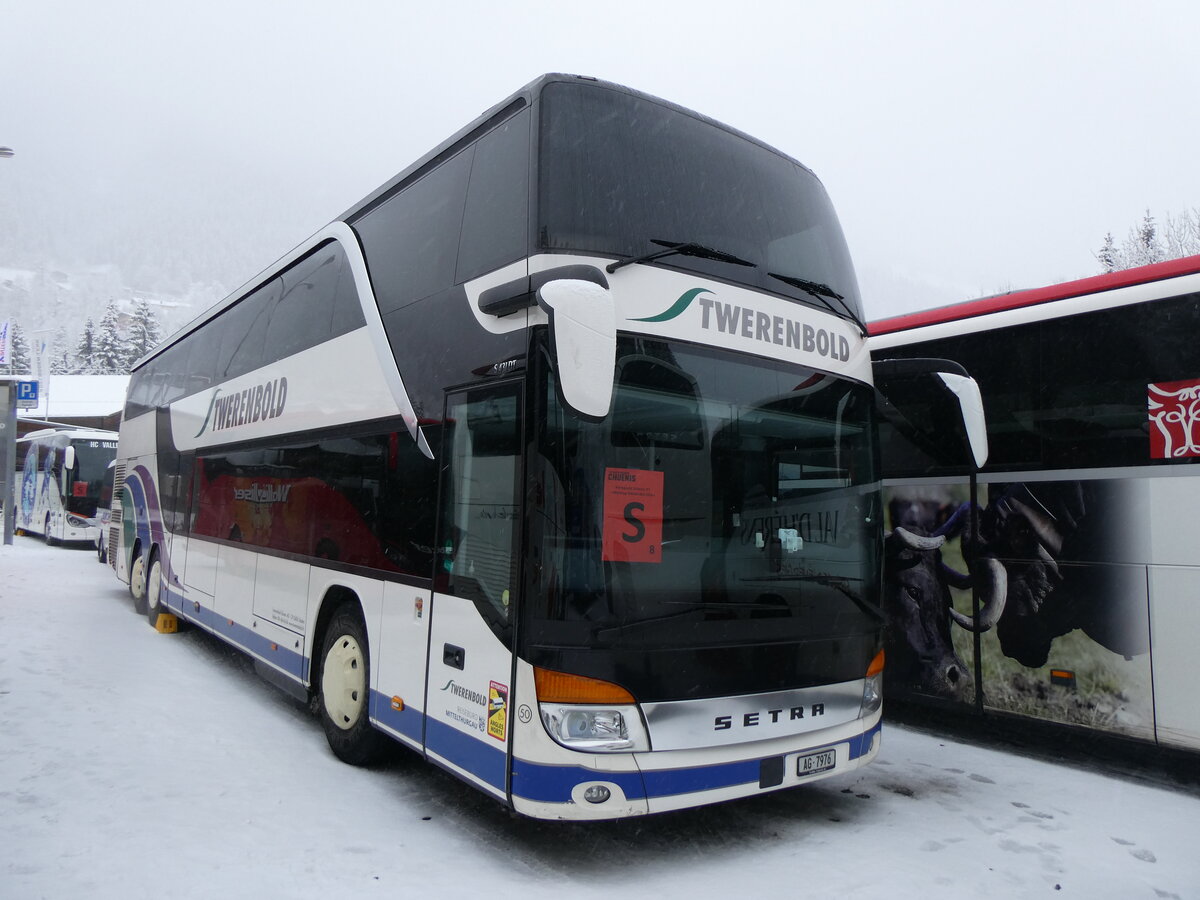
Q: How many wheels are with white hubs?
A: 3